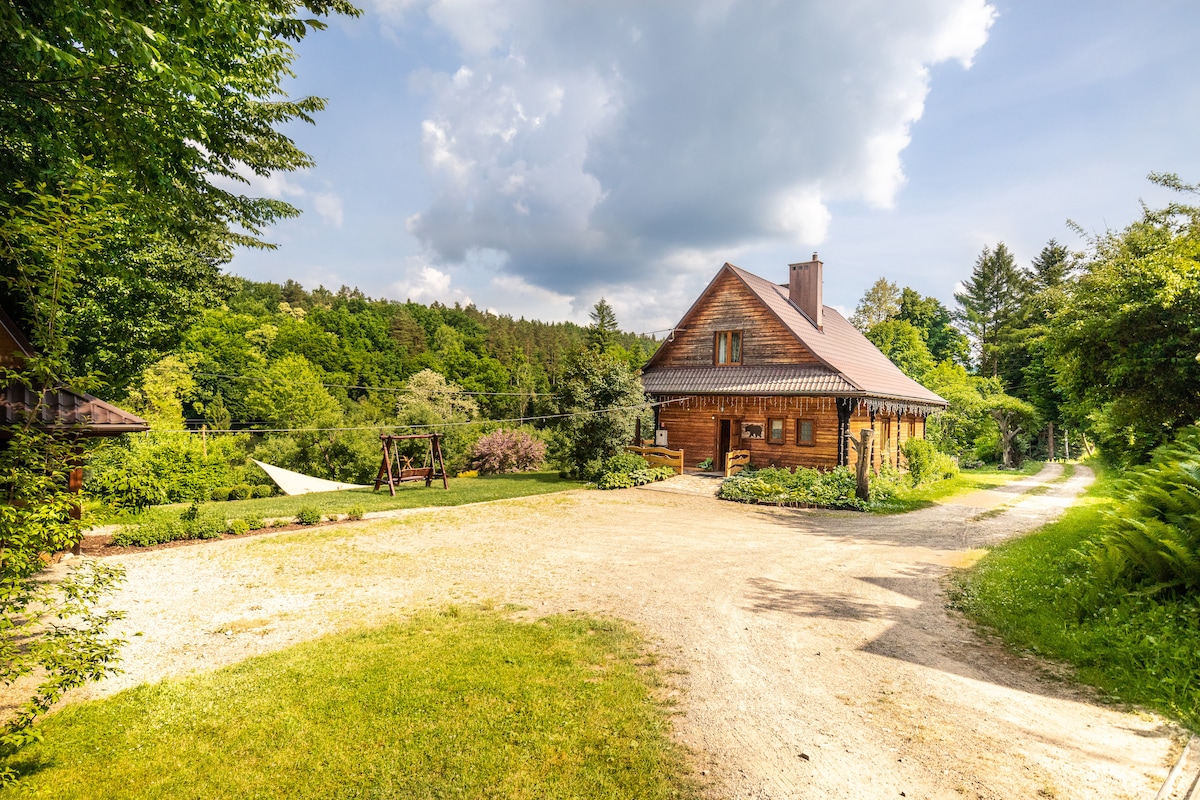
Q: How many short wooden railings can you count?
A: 2